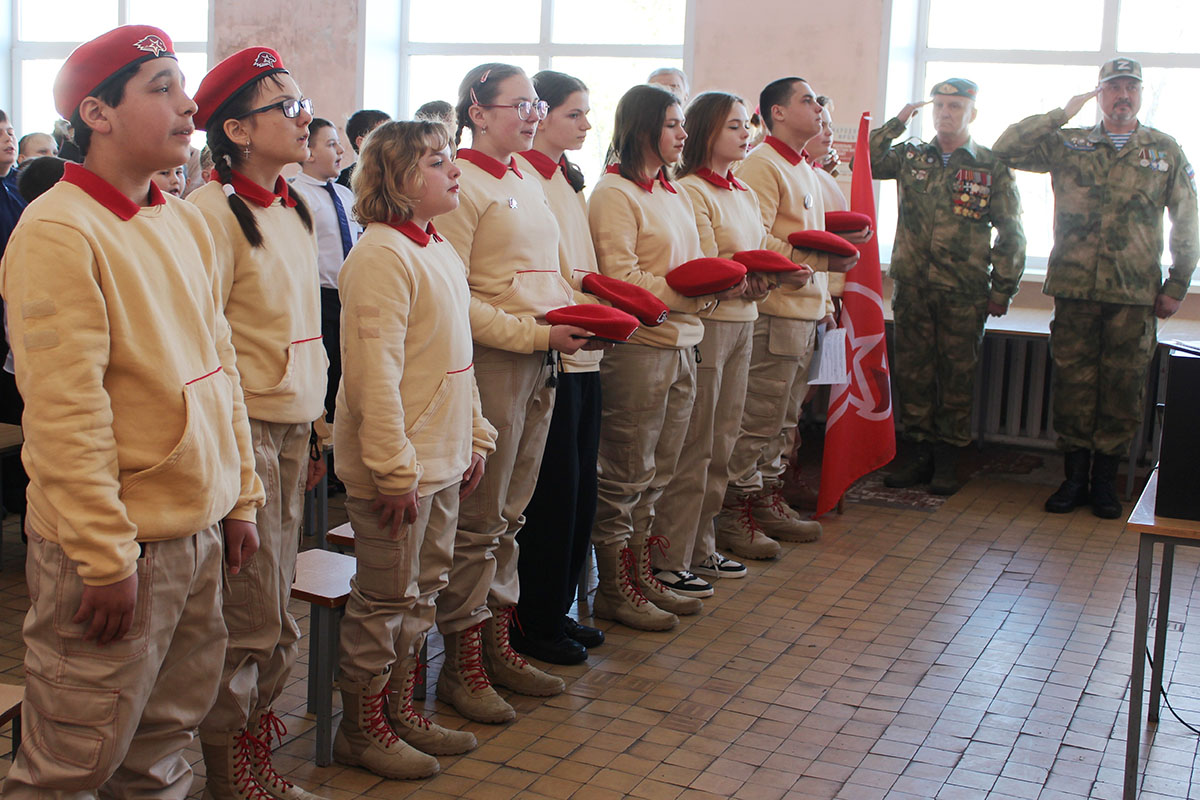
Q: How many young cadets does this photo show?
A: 9